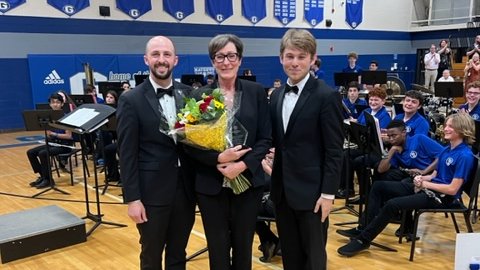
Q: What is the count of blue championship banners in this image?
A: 9